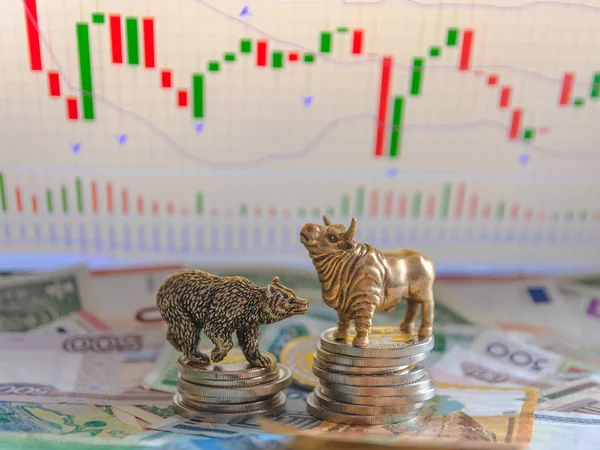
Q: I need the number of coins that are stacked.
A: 14